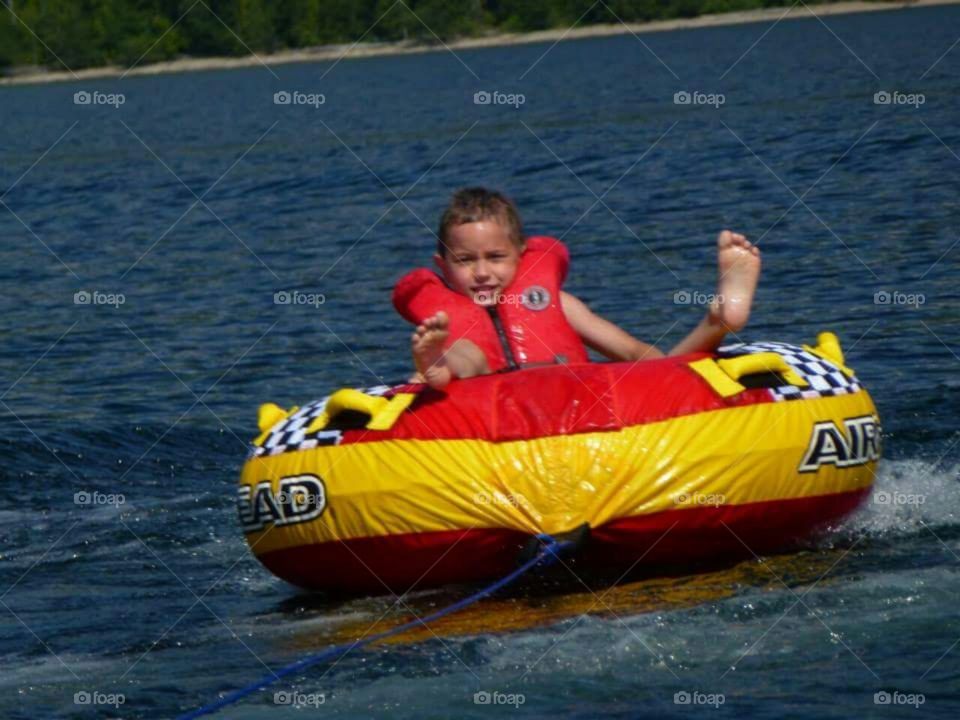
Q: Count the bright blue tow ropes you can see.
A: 1